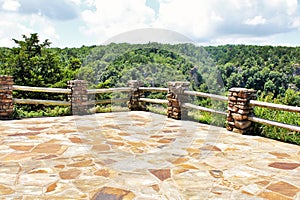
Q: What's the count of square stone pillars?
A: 5